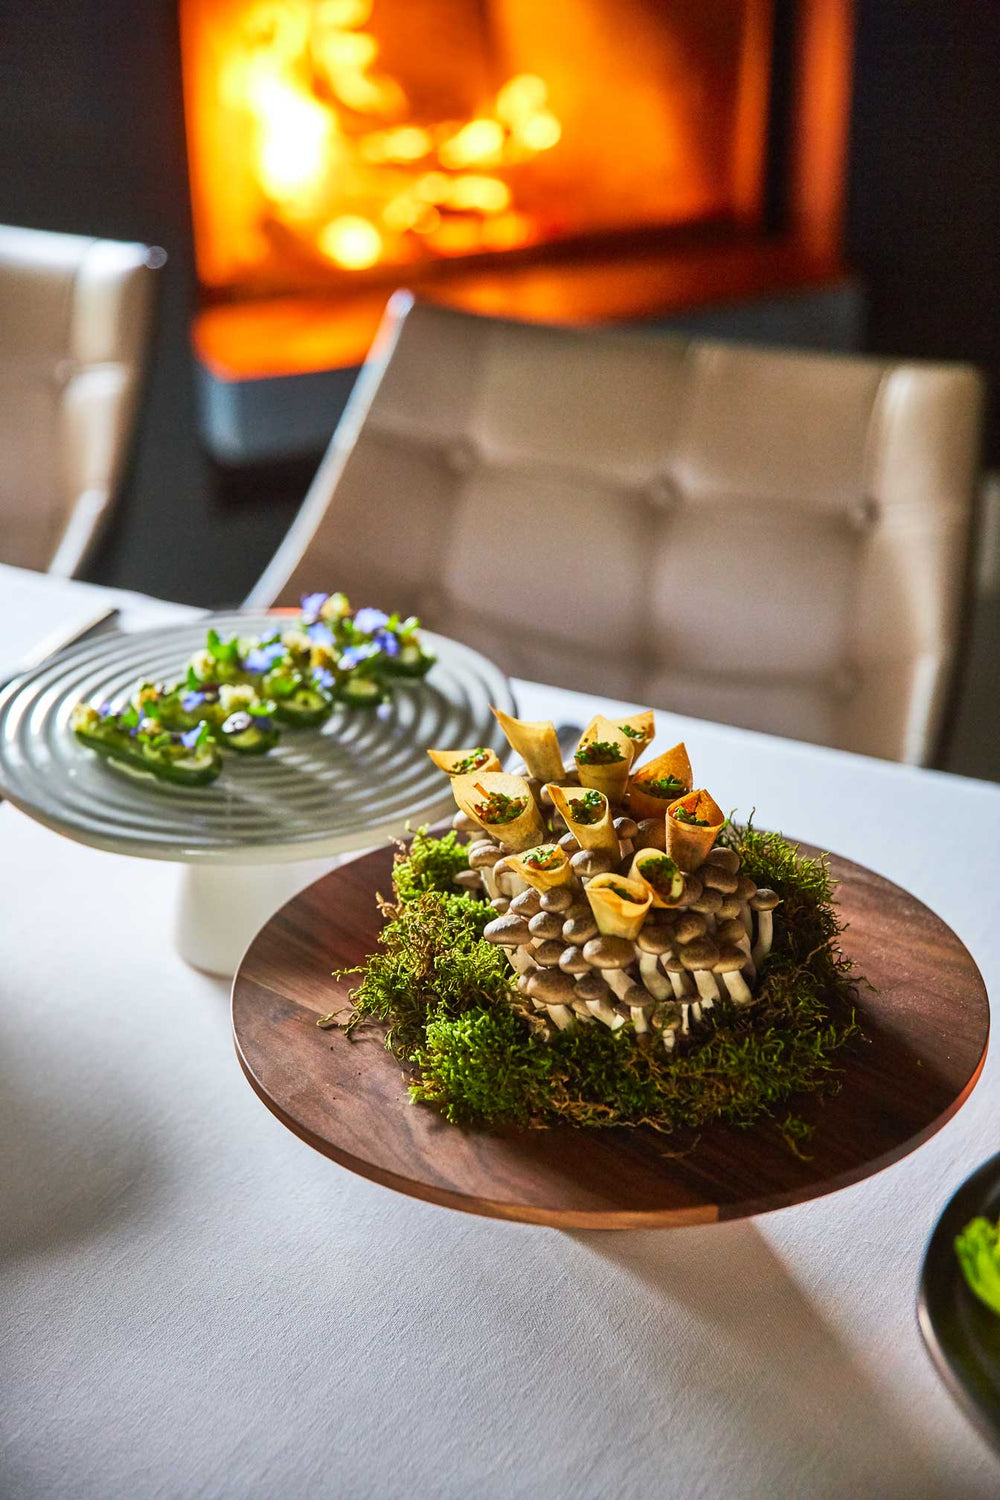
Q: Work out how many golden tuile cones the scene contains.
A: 11